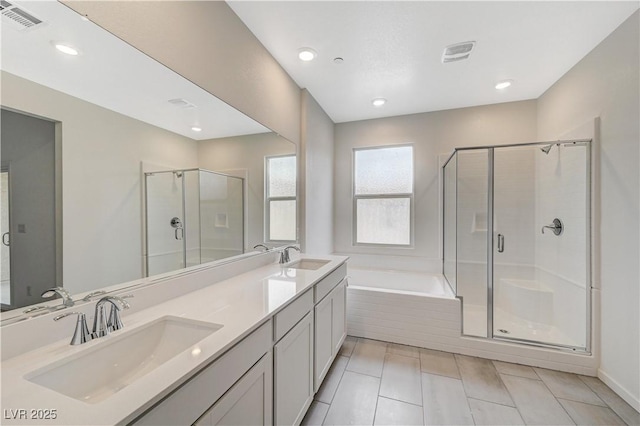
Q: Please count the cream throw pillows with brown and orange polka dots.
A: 0